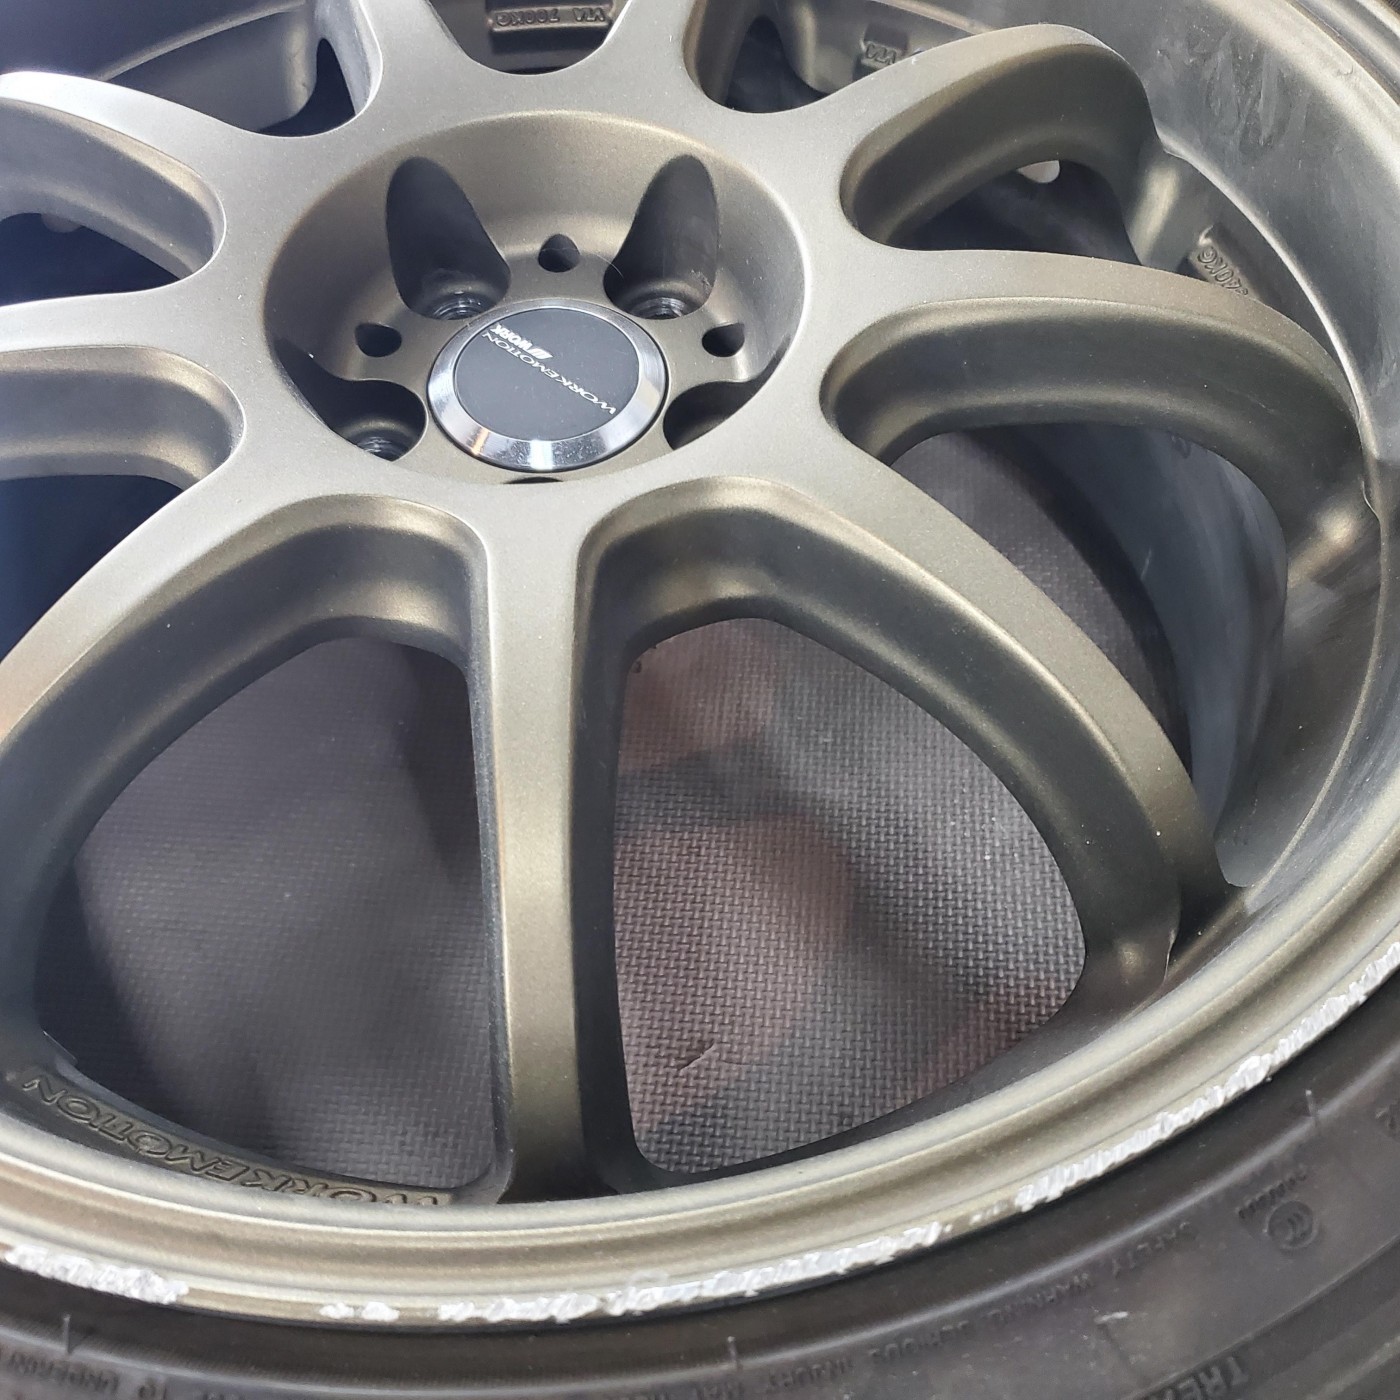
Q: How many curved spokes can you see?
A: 9